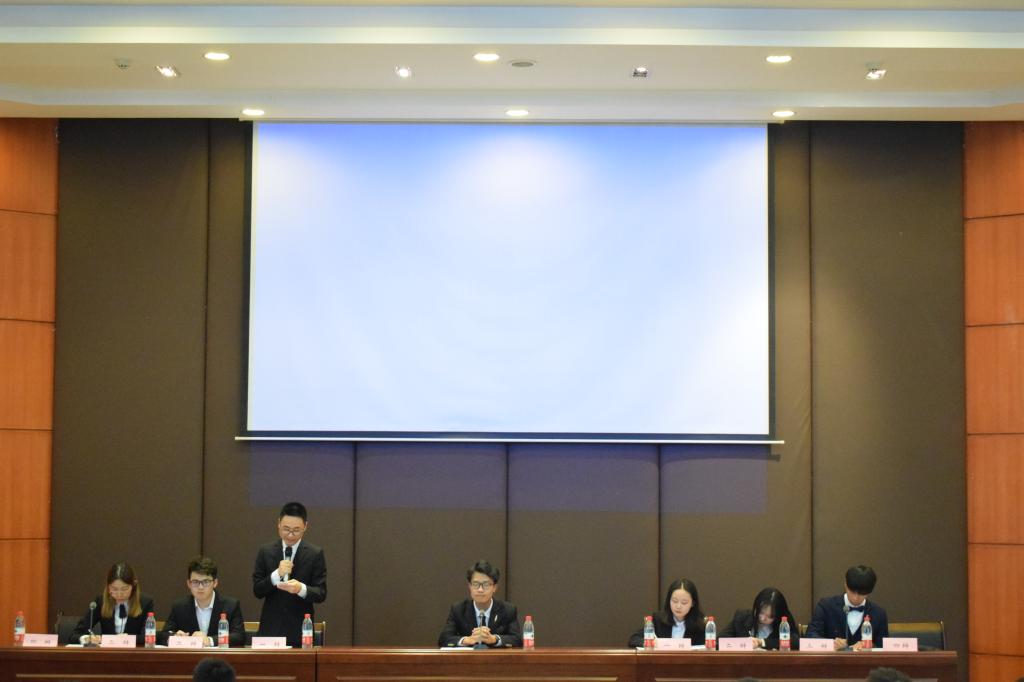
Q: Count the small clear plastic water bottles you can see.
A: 9